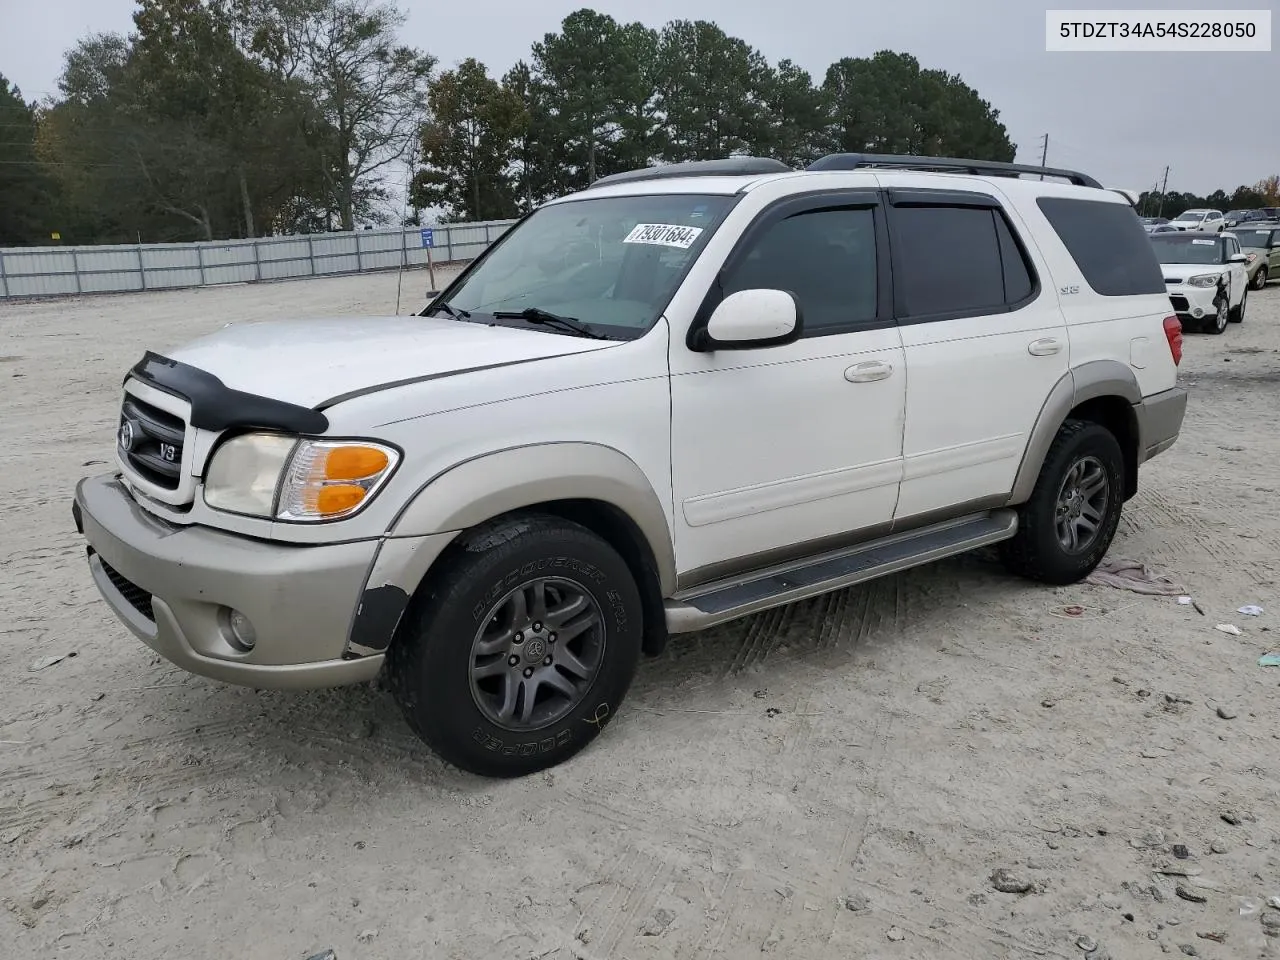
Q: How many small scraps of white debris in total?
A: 3